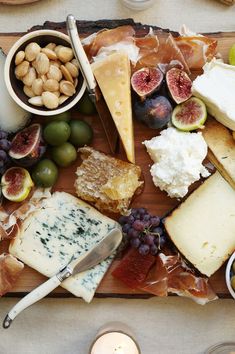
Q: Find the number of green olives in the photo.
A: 6